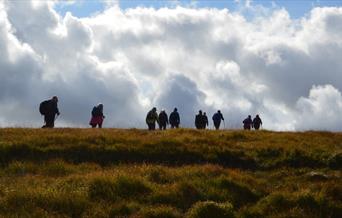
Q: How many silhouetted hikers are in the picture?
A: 10